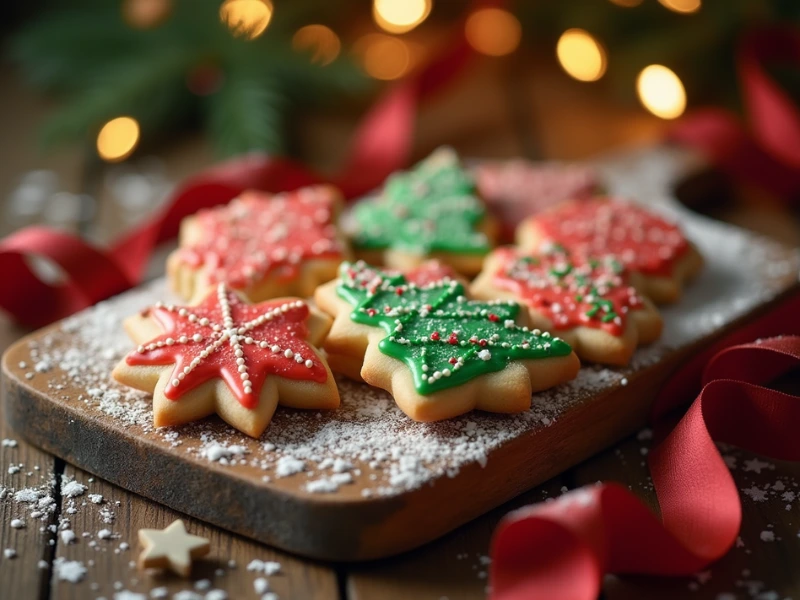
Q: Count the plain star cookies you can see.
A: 1